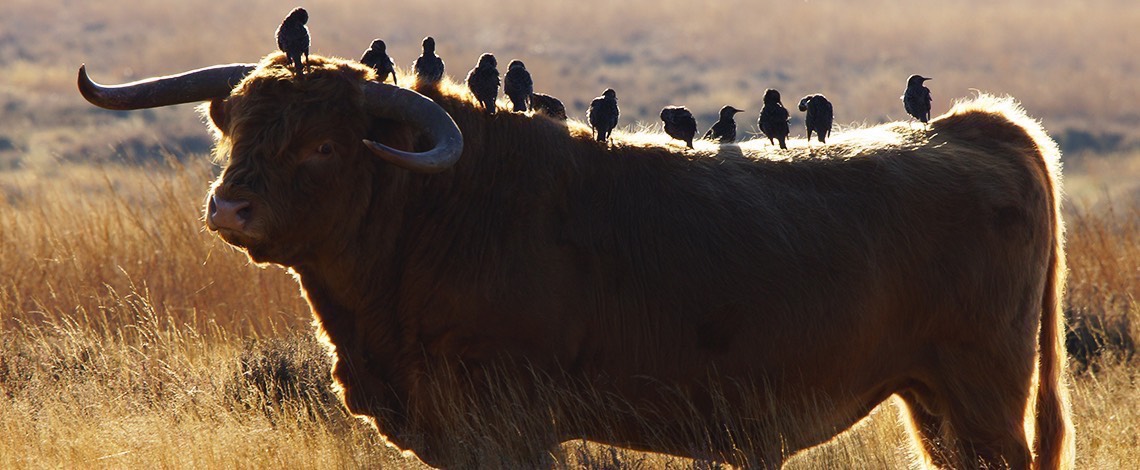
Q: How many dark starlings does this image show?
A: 12